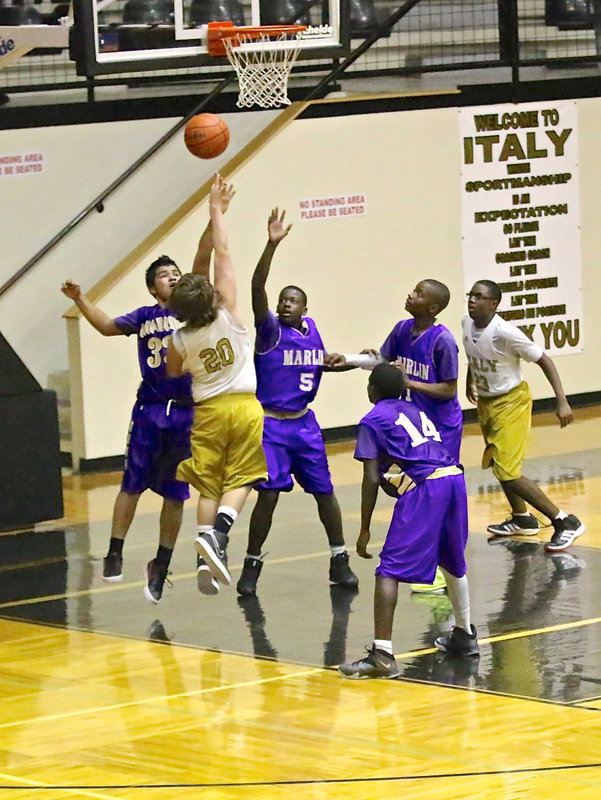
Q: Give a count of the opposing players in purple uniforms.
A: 4